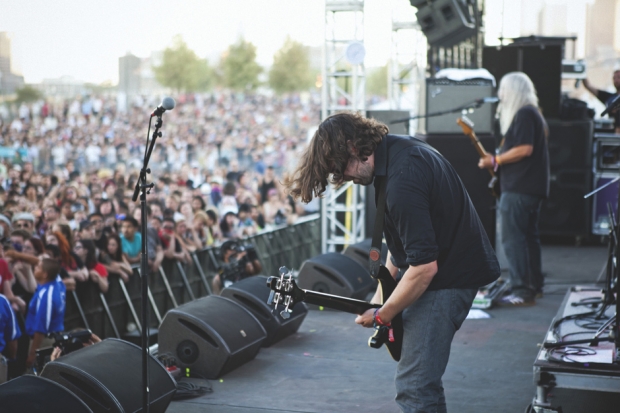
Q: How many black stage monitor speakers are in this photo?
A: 6